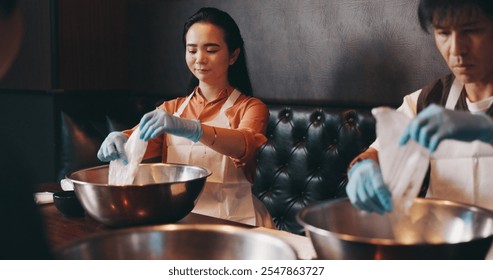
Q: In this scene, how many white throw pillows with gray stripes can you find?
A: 0